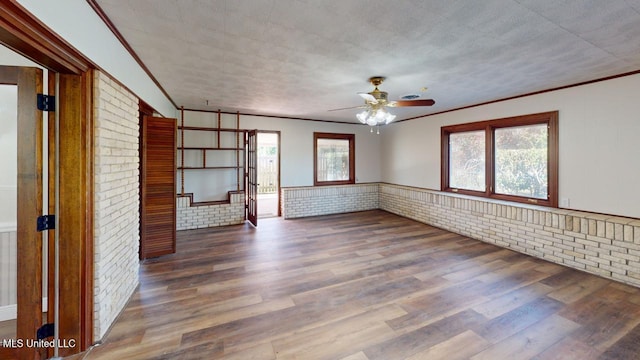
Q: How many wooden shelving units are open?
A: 1